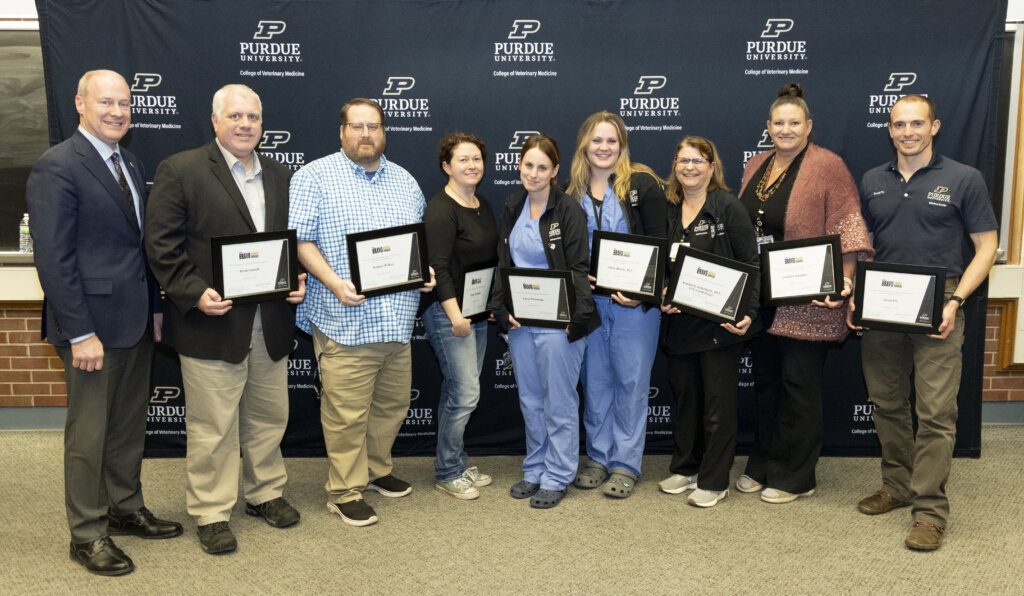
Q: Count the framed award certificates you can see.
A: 8